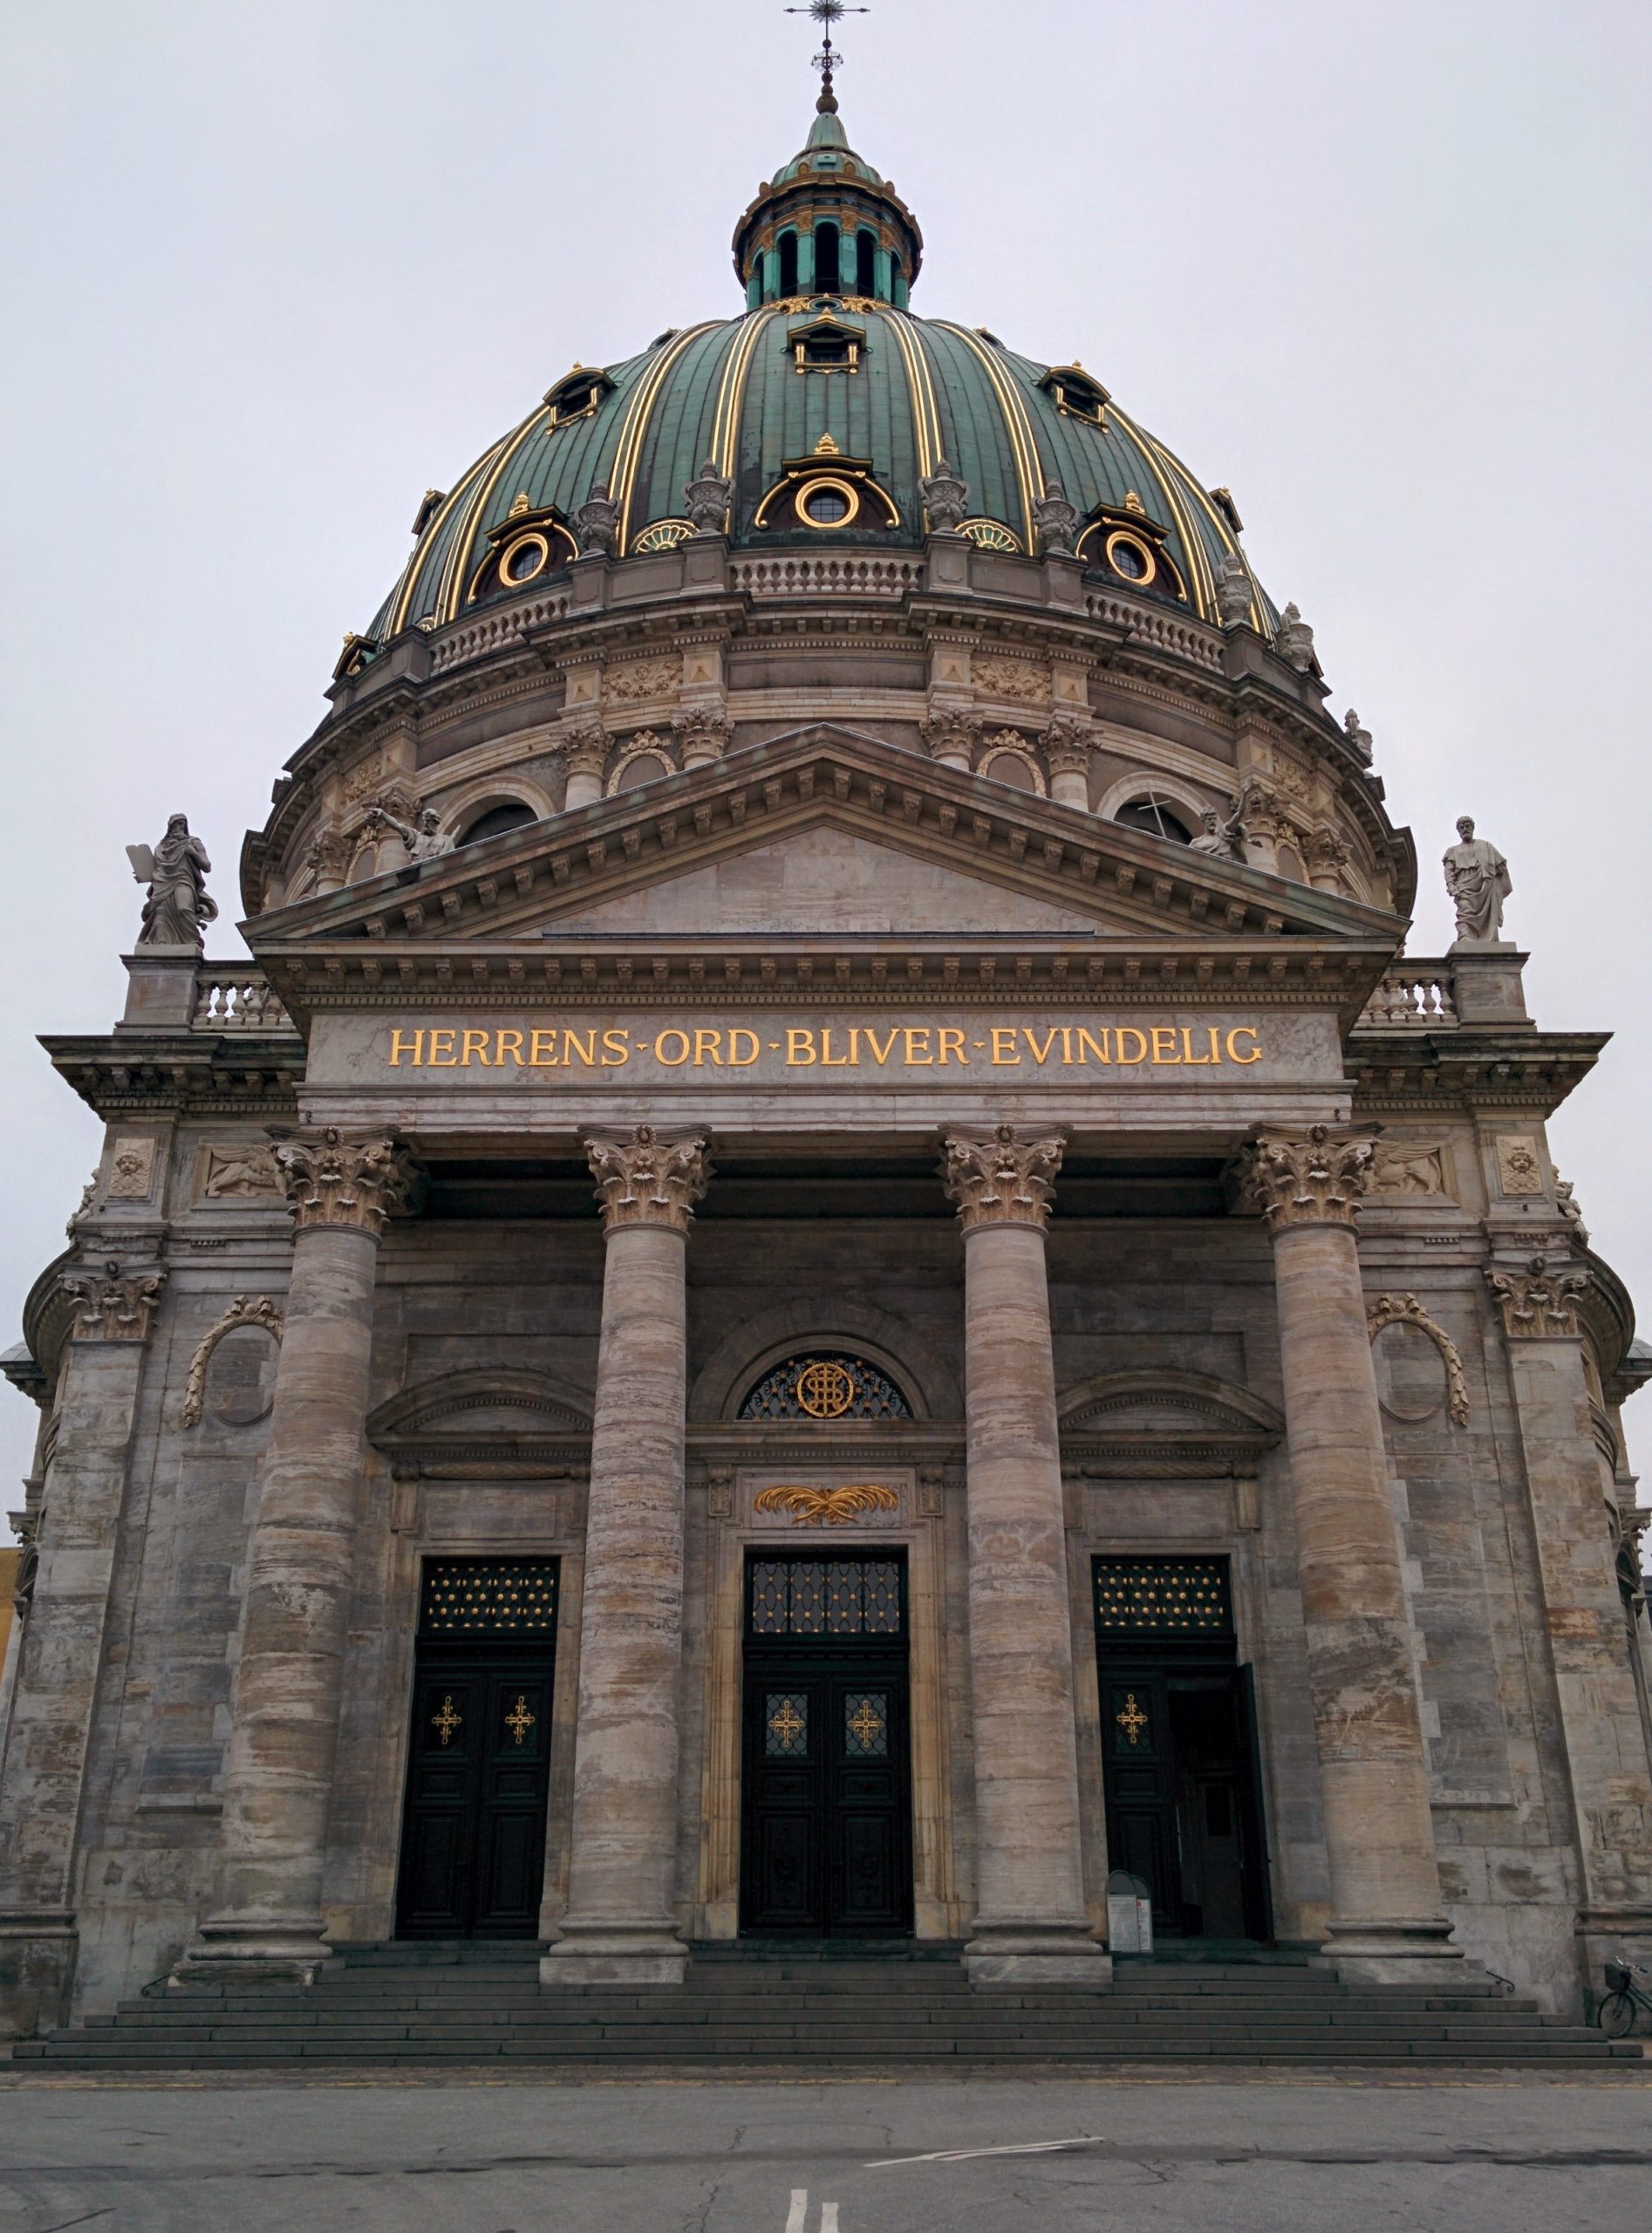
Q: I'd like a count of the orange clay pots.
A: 0